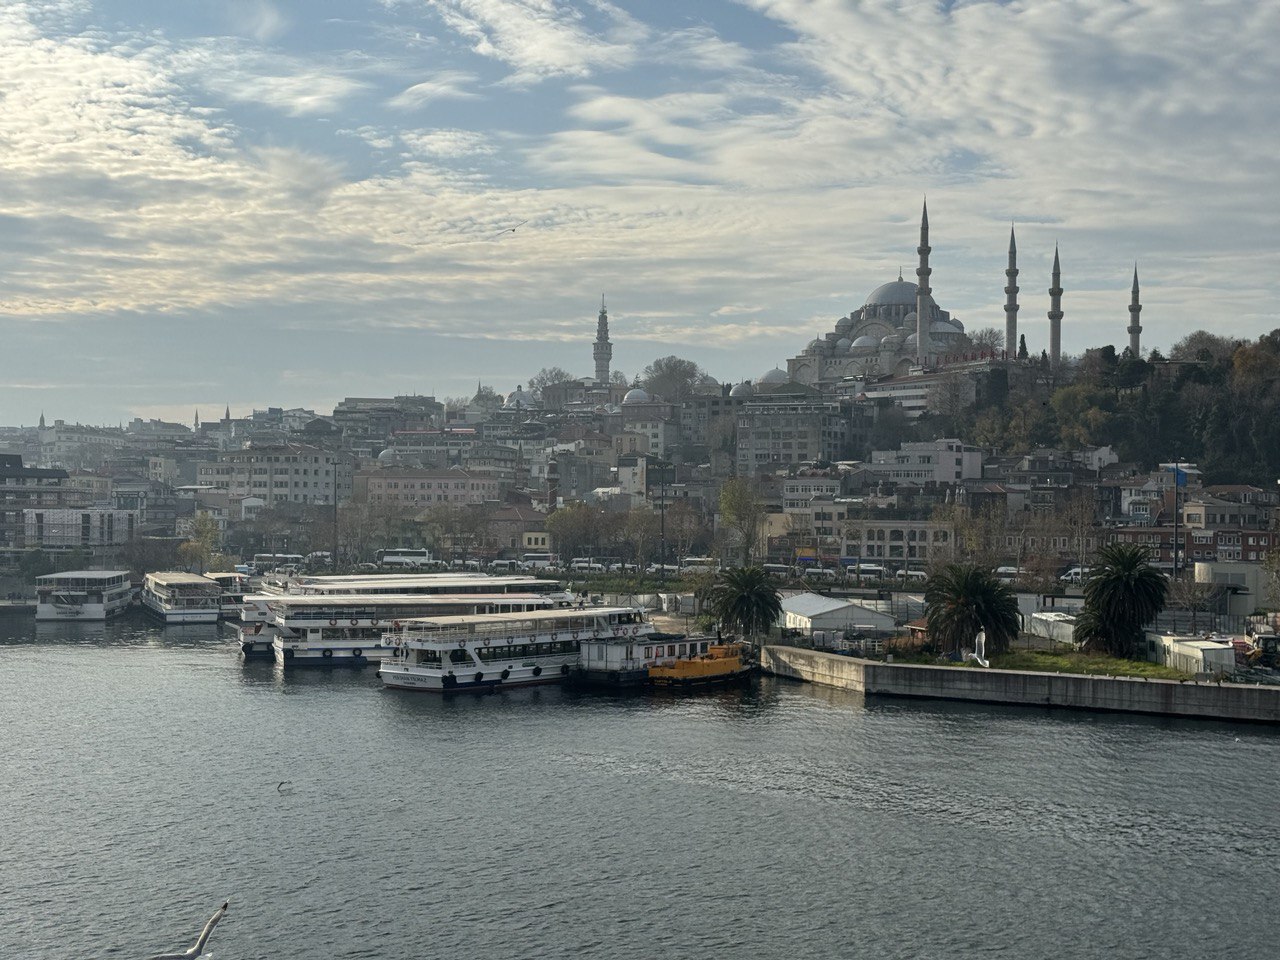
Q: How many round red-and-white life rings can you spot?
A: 15